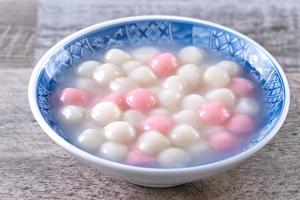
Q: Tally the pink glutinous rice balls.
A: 10